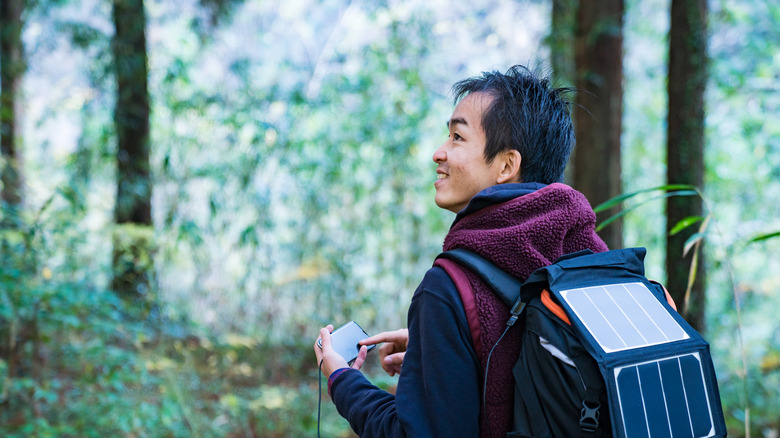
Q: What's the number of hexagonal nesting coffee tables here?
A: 0